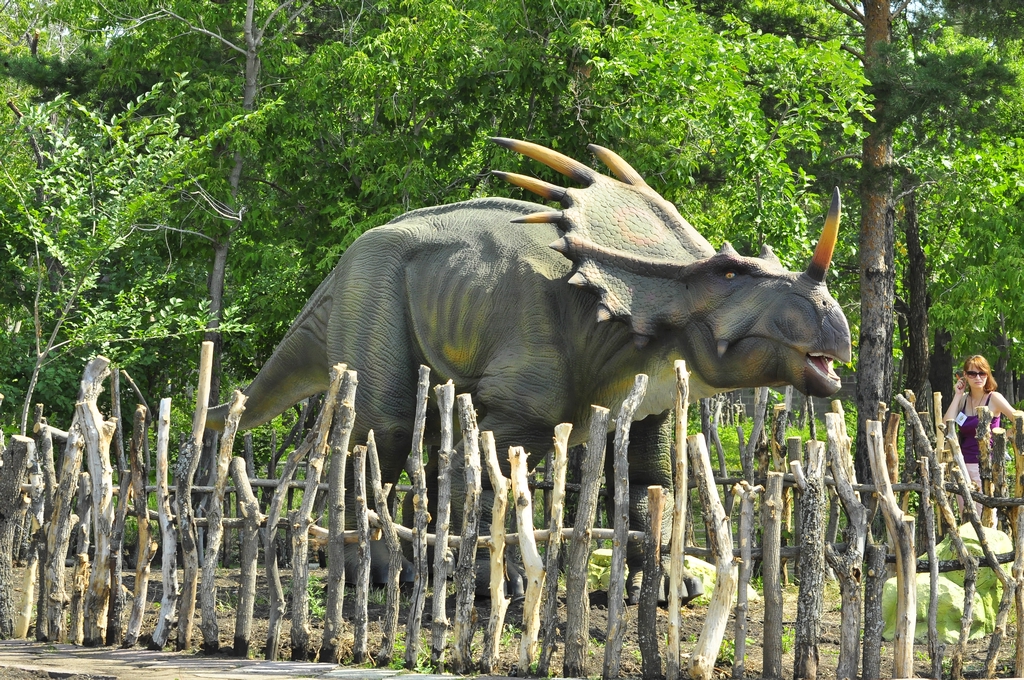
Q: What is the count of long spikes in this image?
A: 5